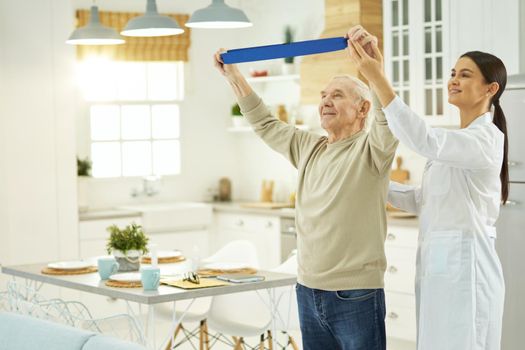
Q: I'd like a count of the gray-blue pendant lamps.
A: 3